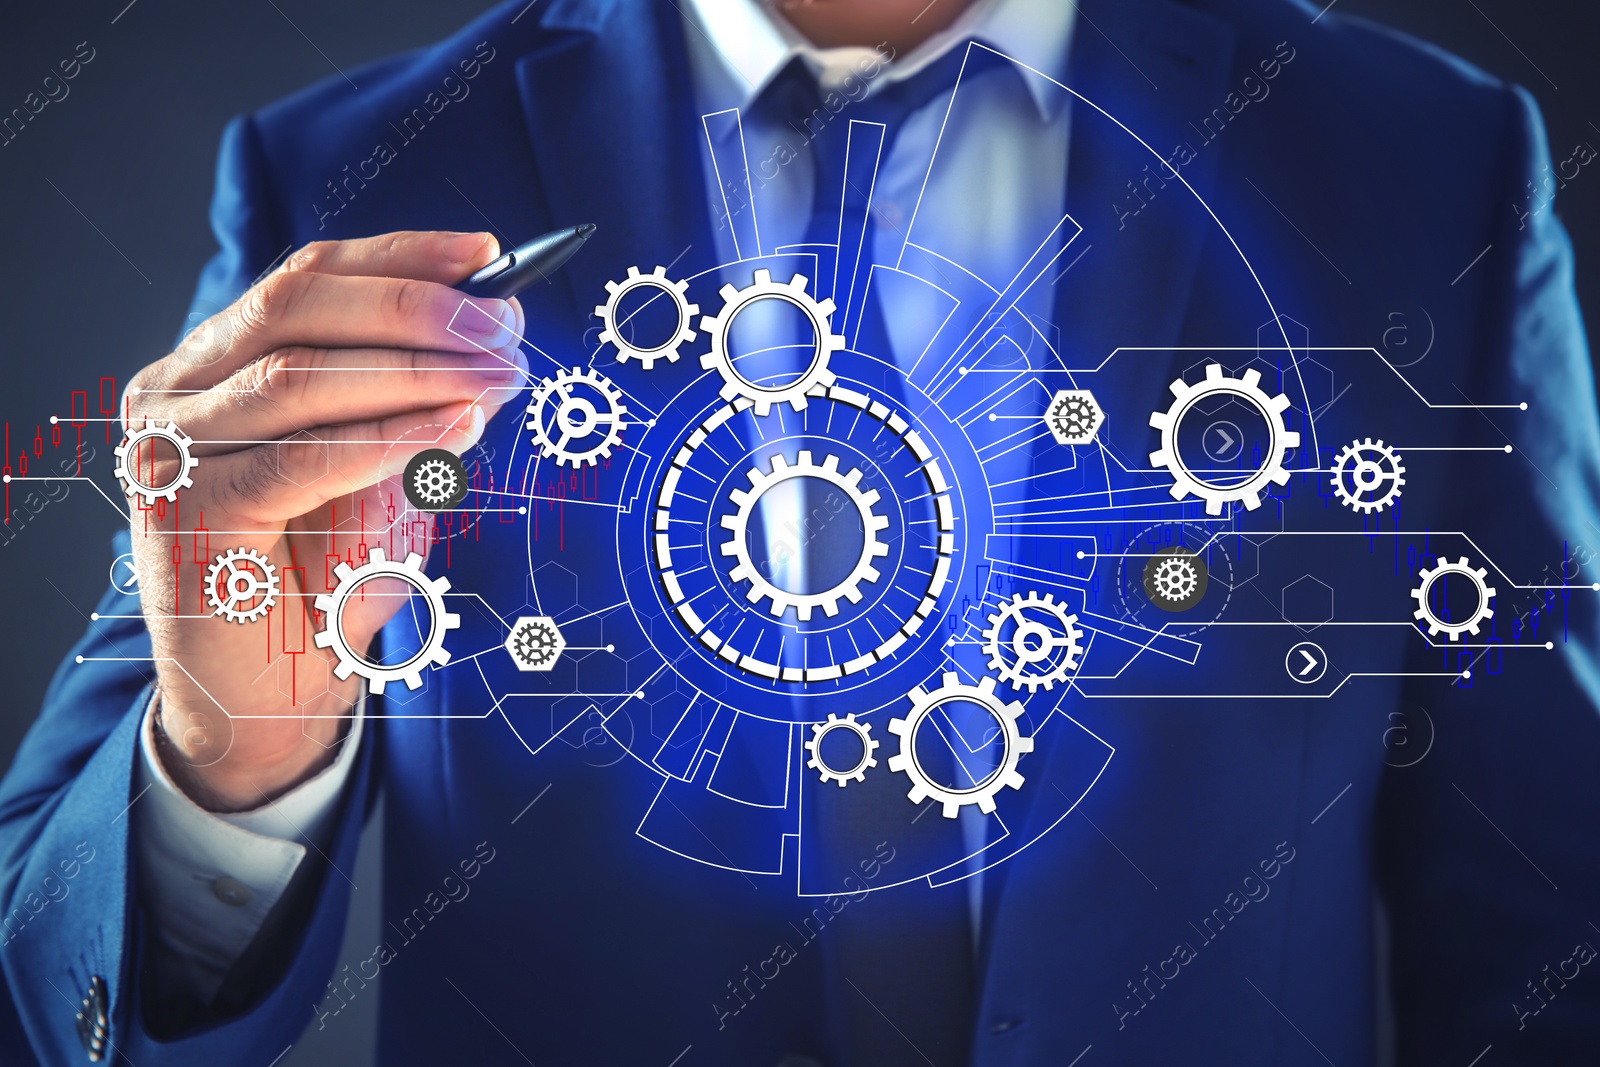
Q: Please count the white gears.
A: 15